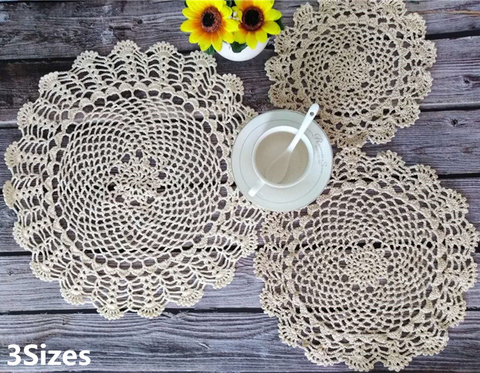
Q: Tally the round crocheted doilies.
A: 3